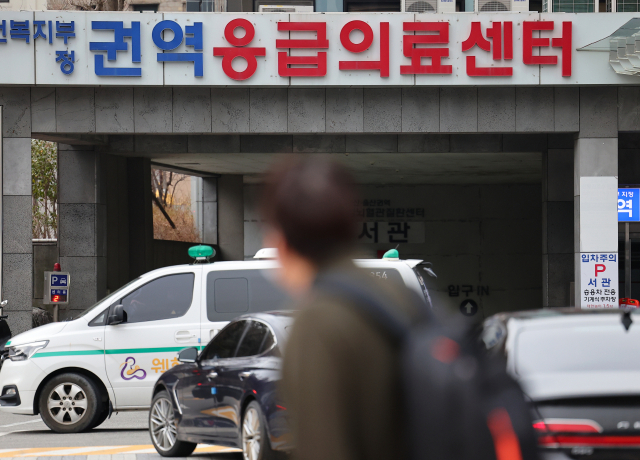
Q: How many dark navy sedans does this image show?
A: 1